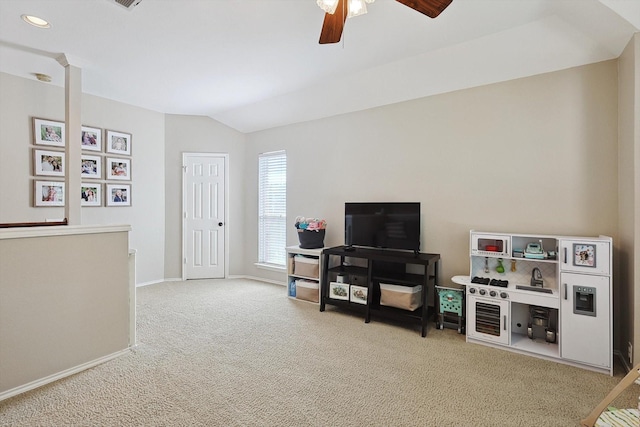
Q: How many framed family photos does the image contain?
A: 9